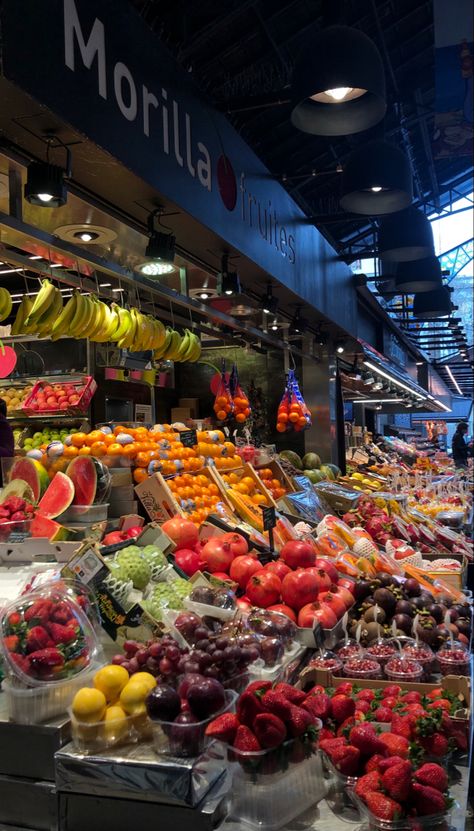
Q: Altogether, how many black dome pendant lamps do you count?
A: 5